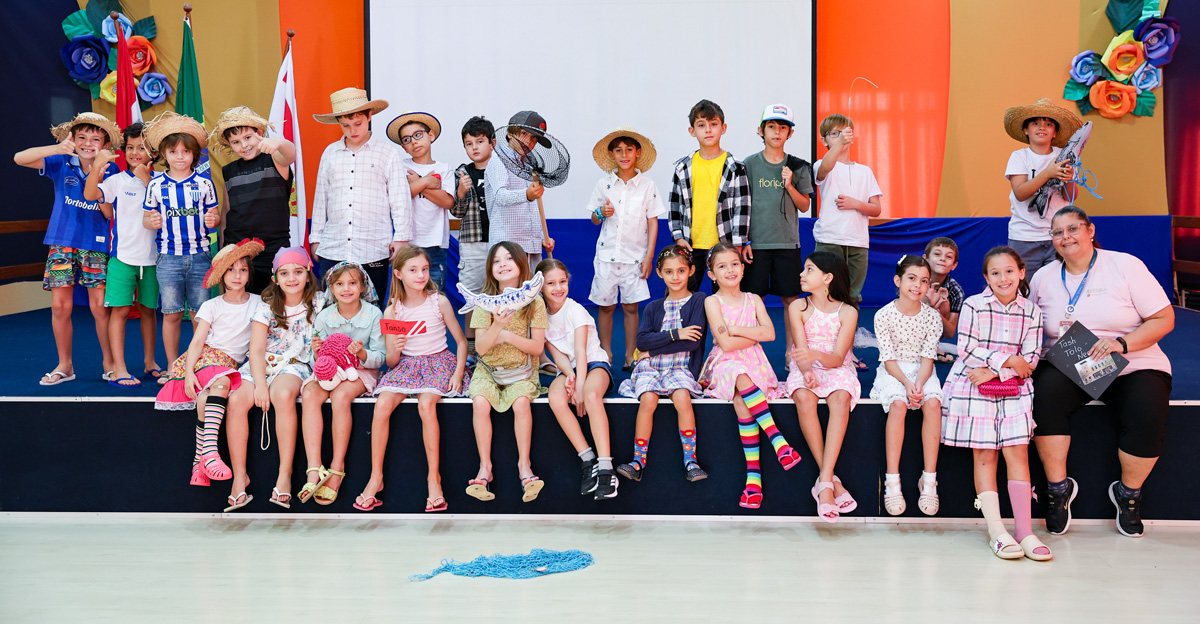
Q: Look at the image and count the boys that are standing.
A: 13